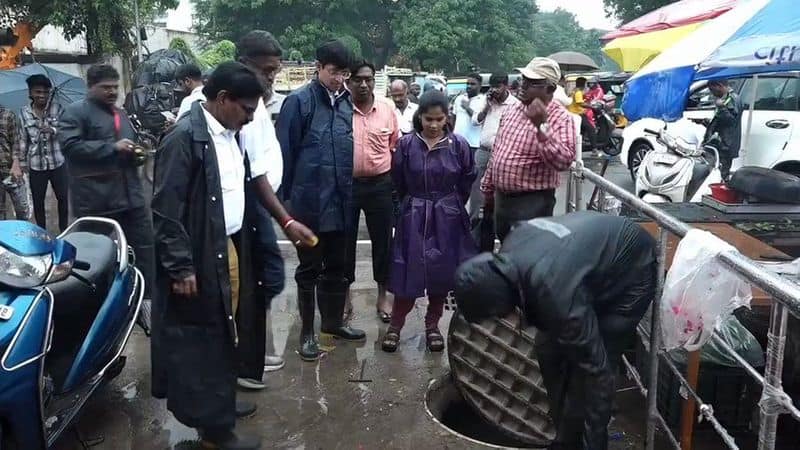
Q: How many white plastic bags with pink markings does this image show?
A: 1